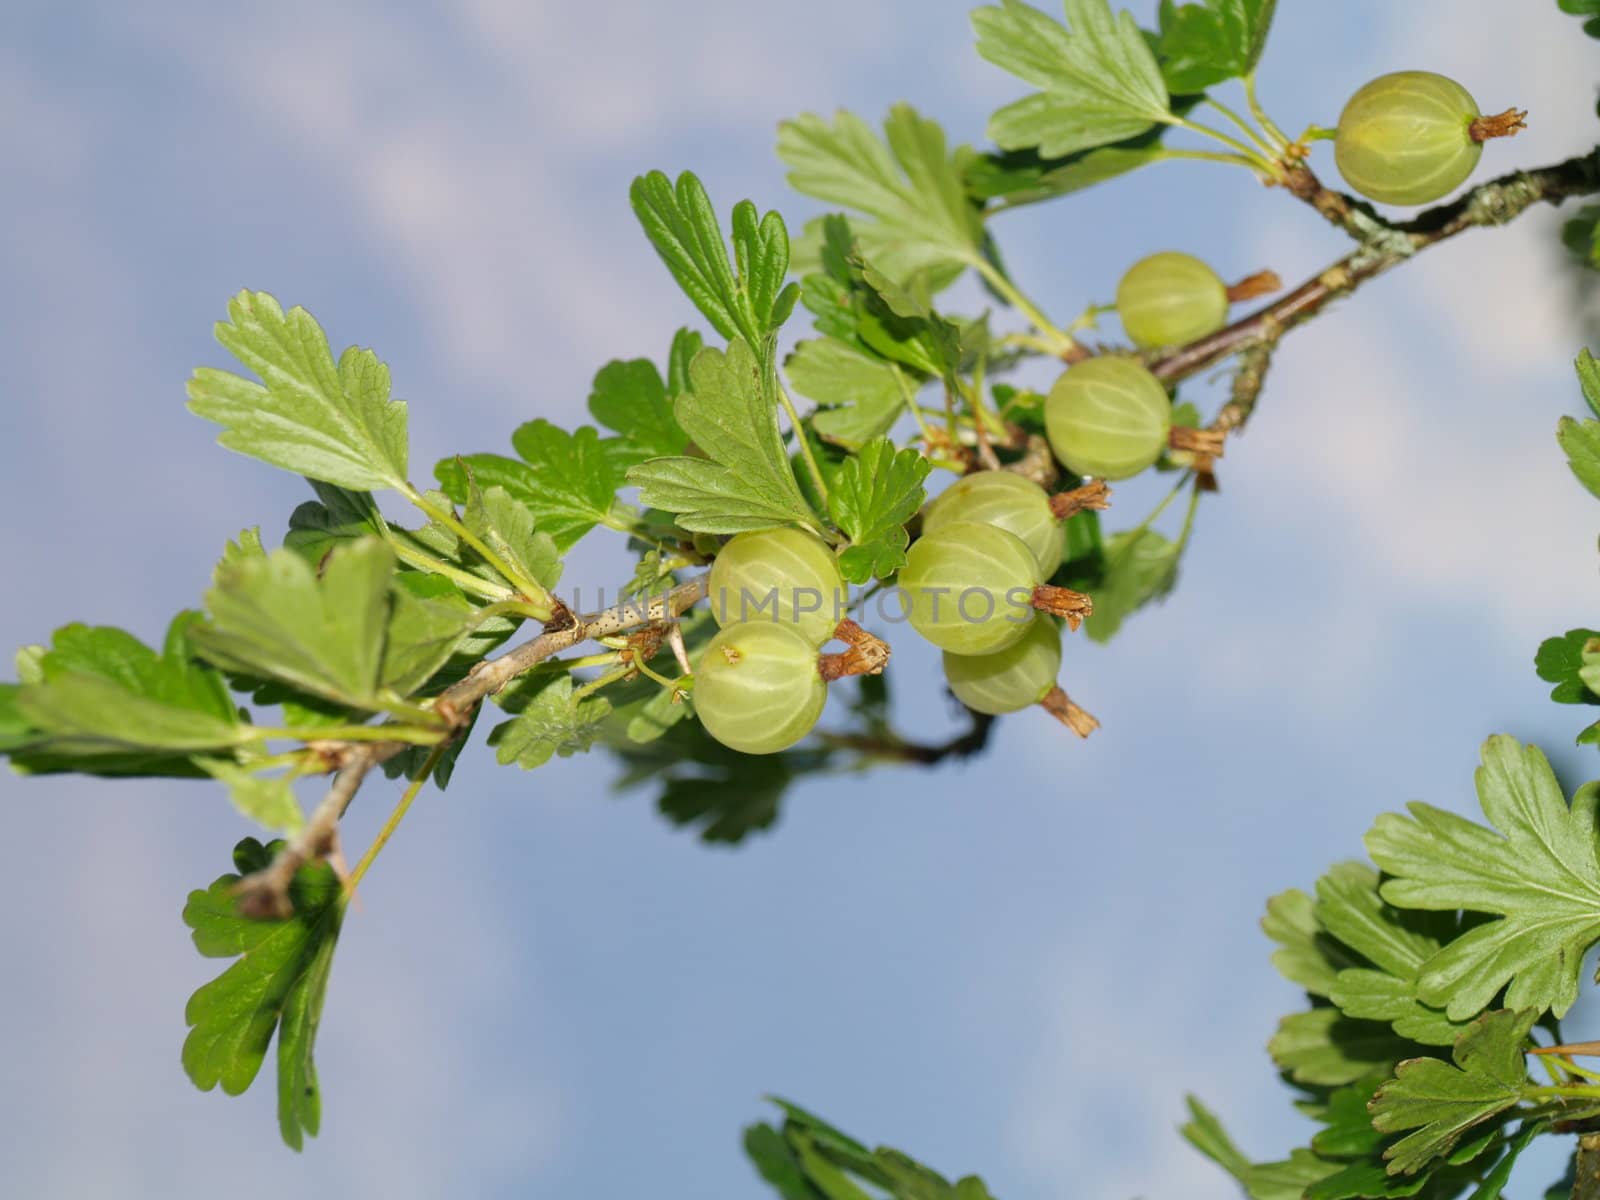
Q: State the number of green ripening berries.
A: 8